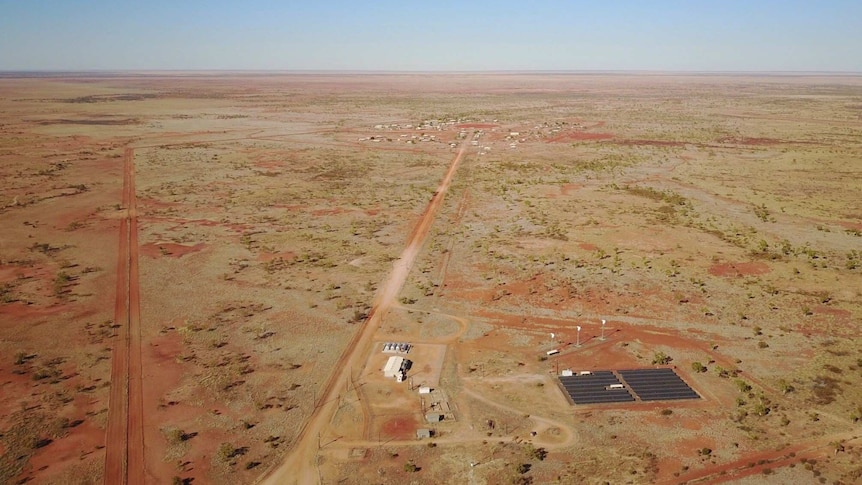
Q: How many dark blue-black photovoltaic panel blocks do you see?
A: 2